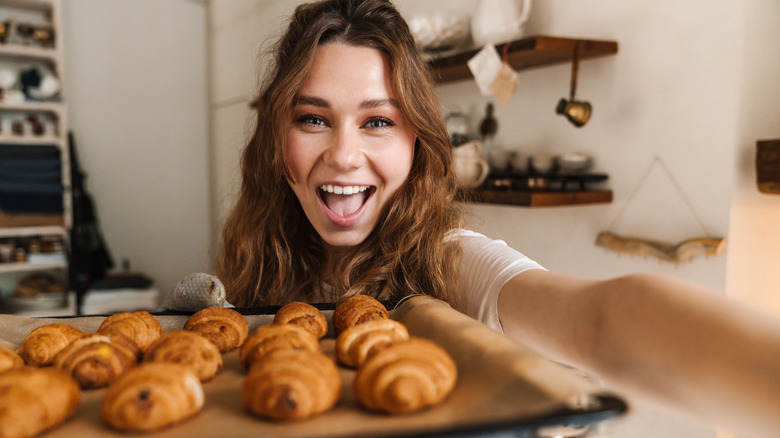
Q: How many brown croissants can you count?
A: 14